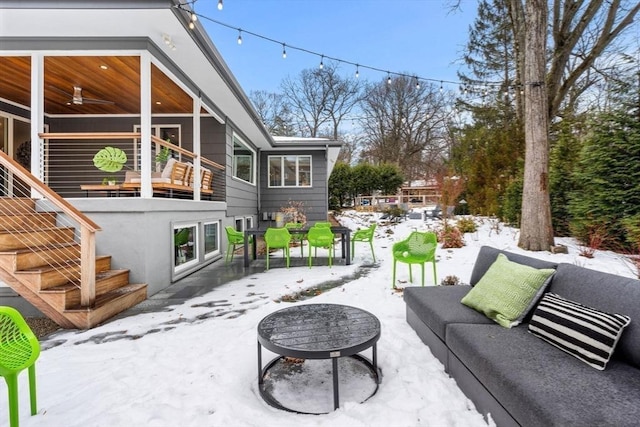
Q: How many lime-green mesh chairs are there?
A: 8